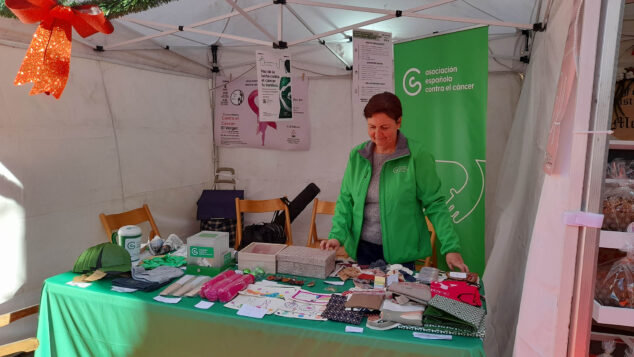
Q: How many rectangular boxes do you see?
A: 3